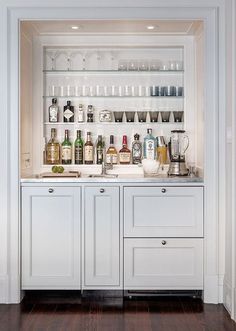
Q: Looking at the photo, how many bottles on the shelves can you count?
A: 13